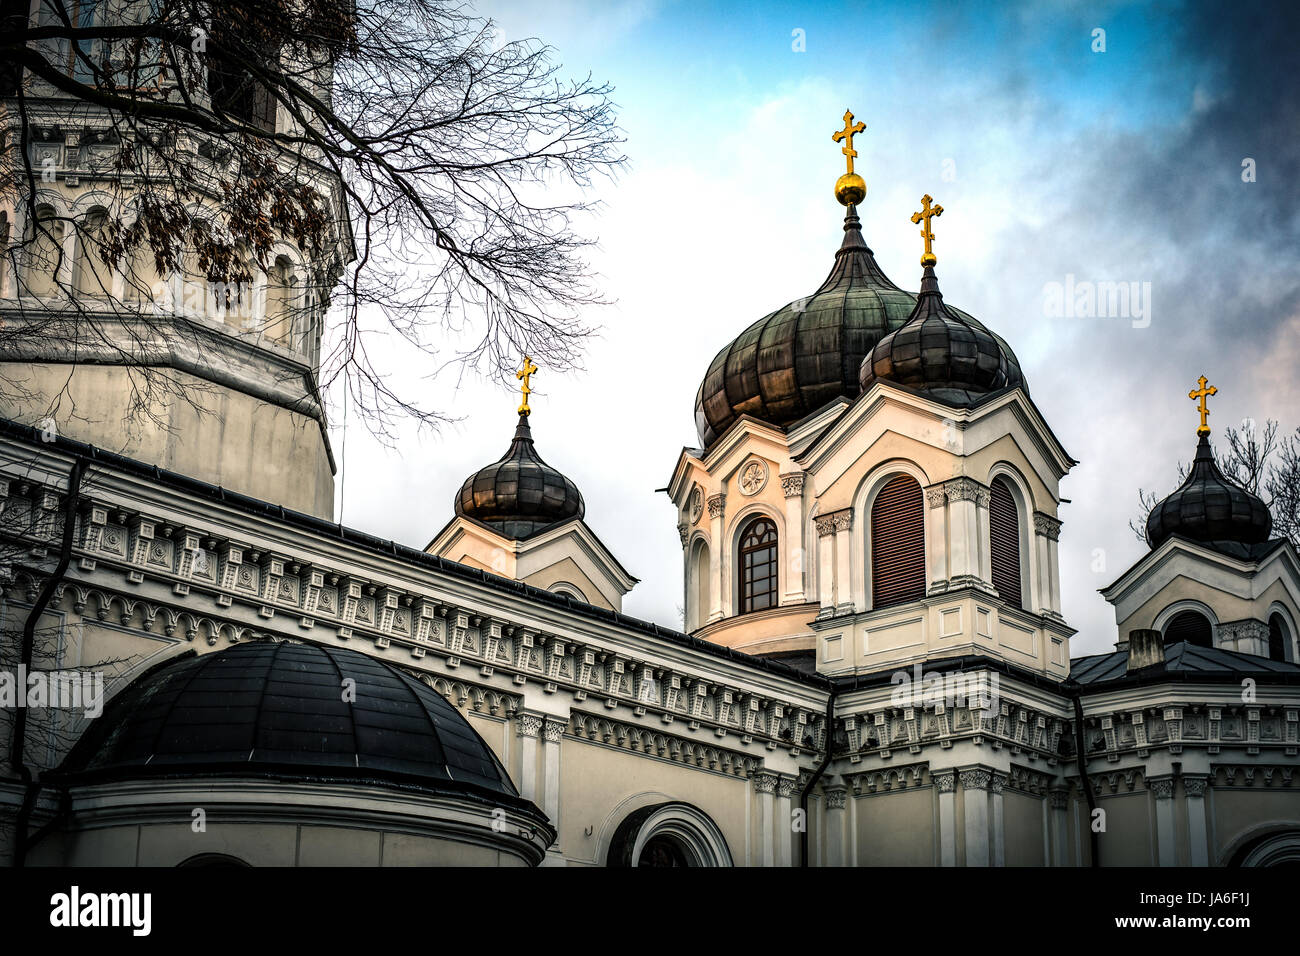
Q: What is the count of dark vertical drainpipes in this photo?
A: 3